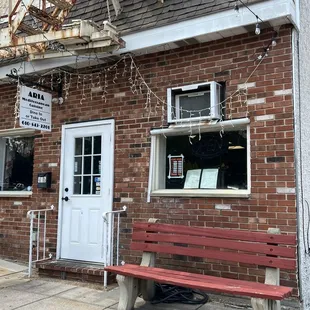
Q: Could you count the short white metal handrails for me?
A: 2